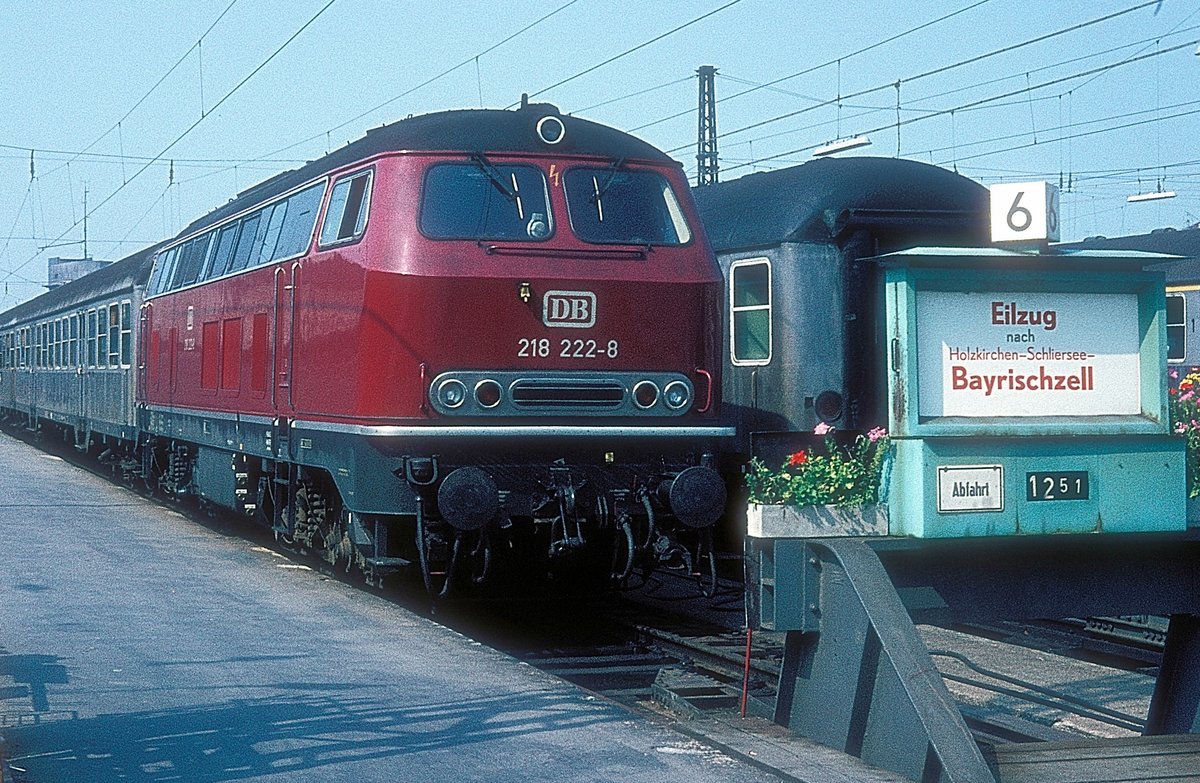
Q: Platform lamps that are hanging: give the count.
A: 2